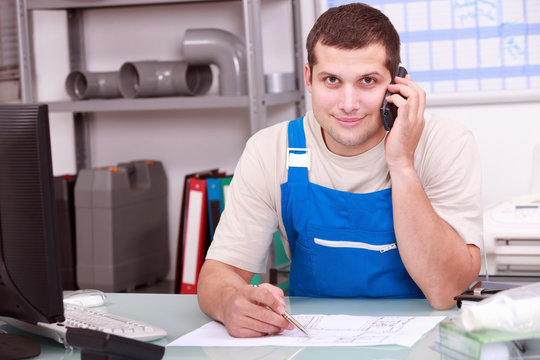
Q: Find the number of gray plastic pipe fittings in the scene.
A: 3